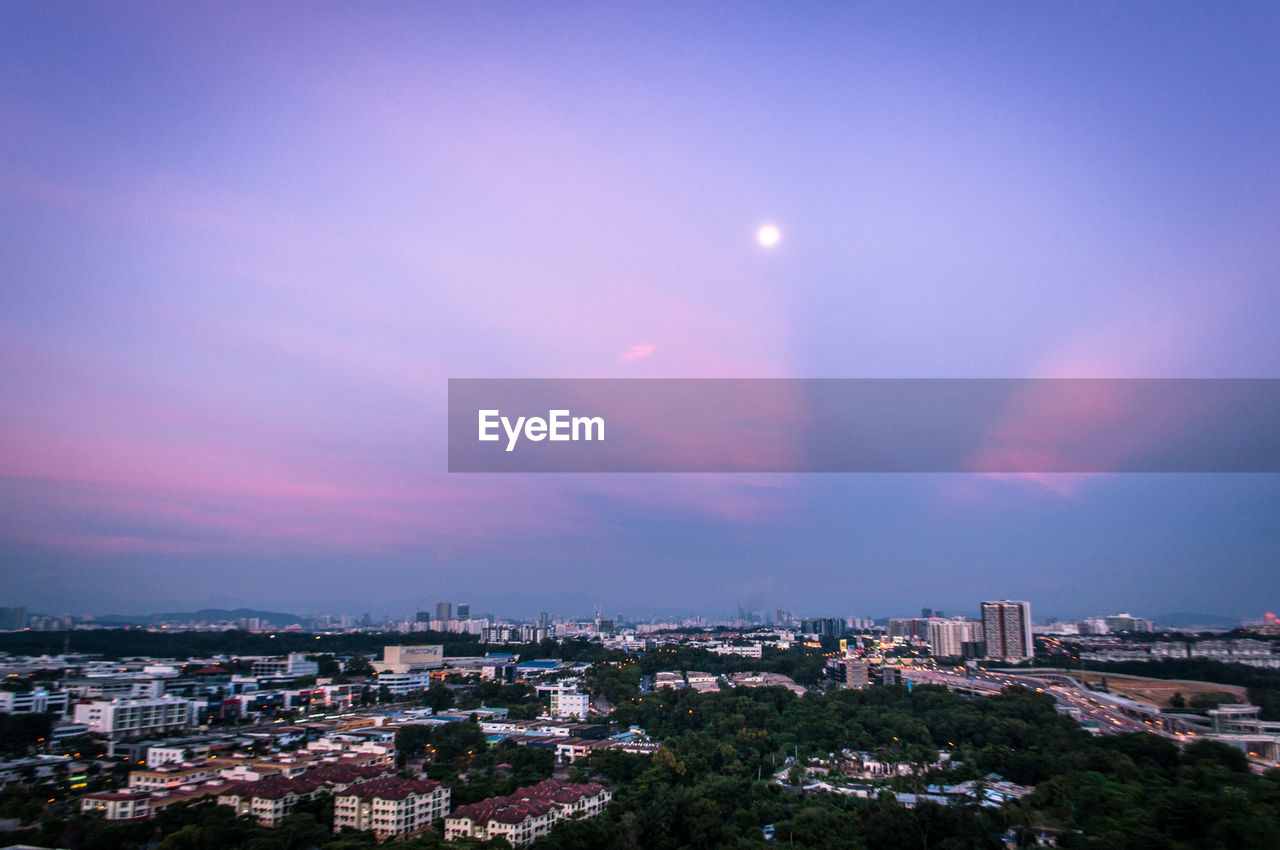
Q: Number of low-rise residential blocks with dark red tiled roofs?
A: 3